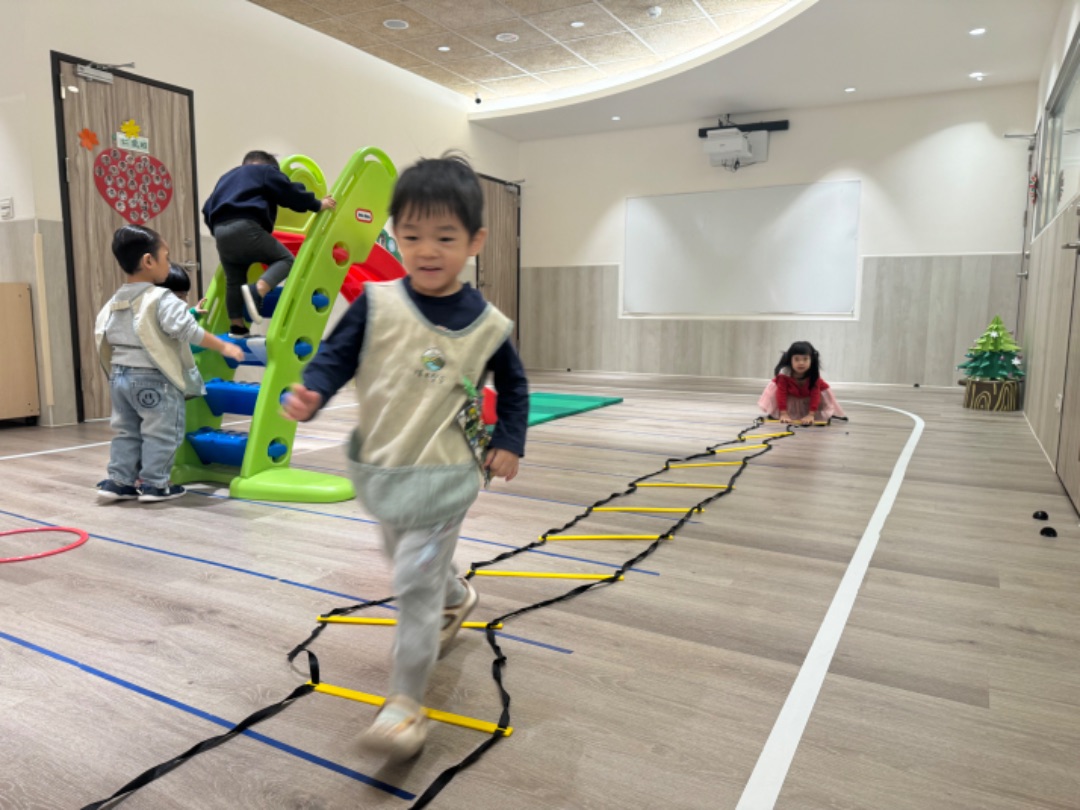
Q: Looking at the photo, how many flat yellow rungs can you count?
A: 10